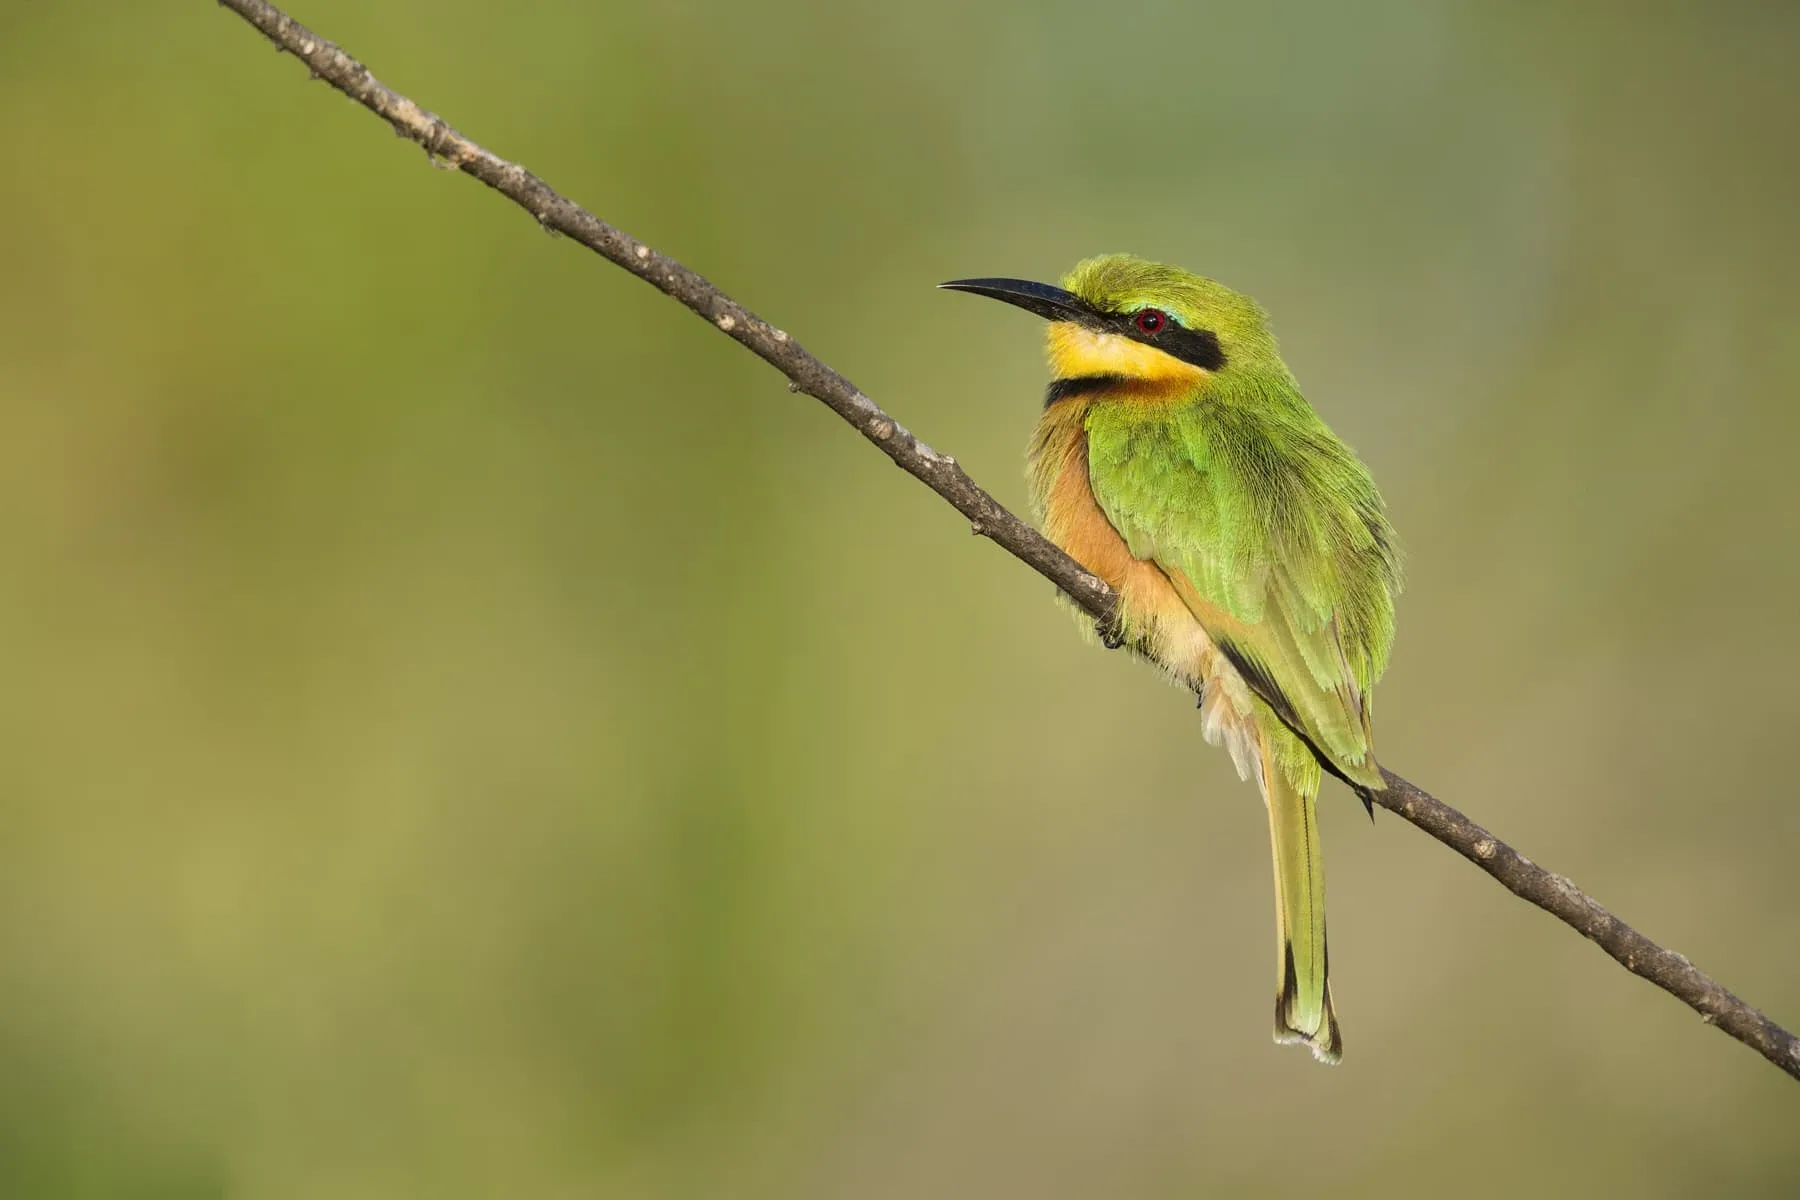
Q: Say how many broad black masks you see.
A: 1